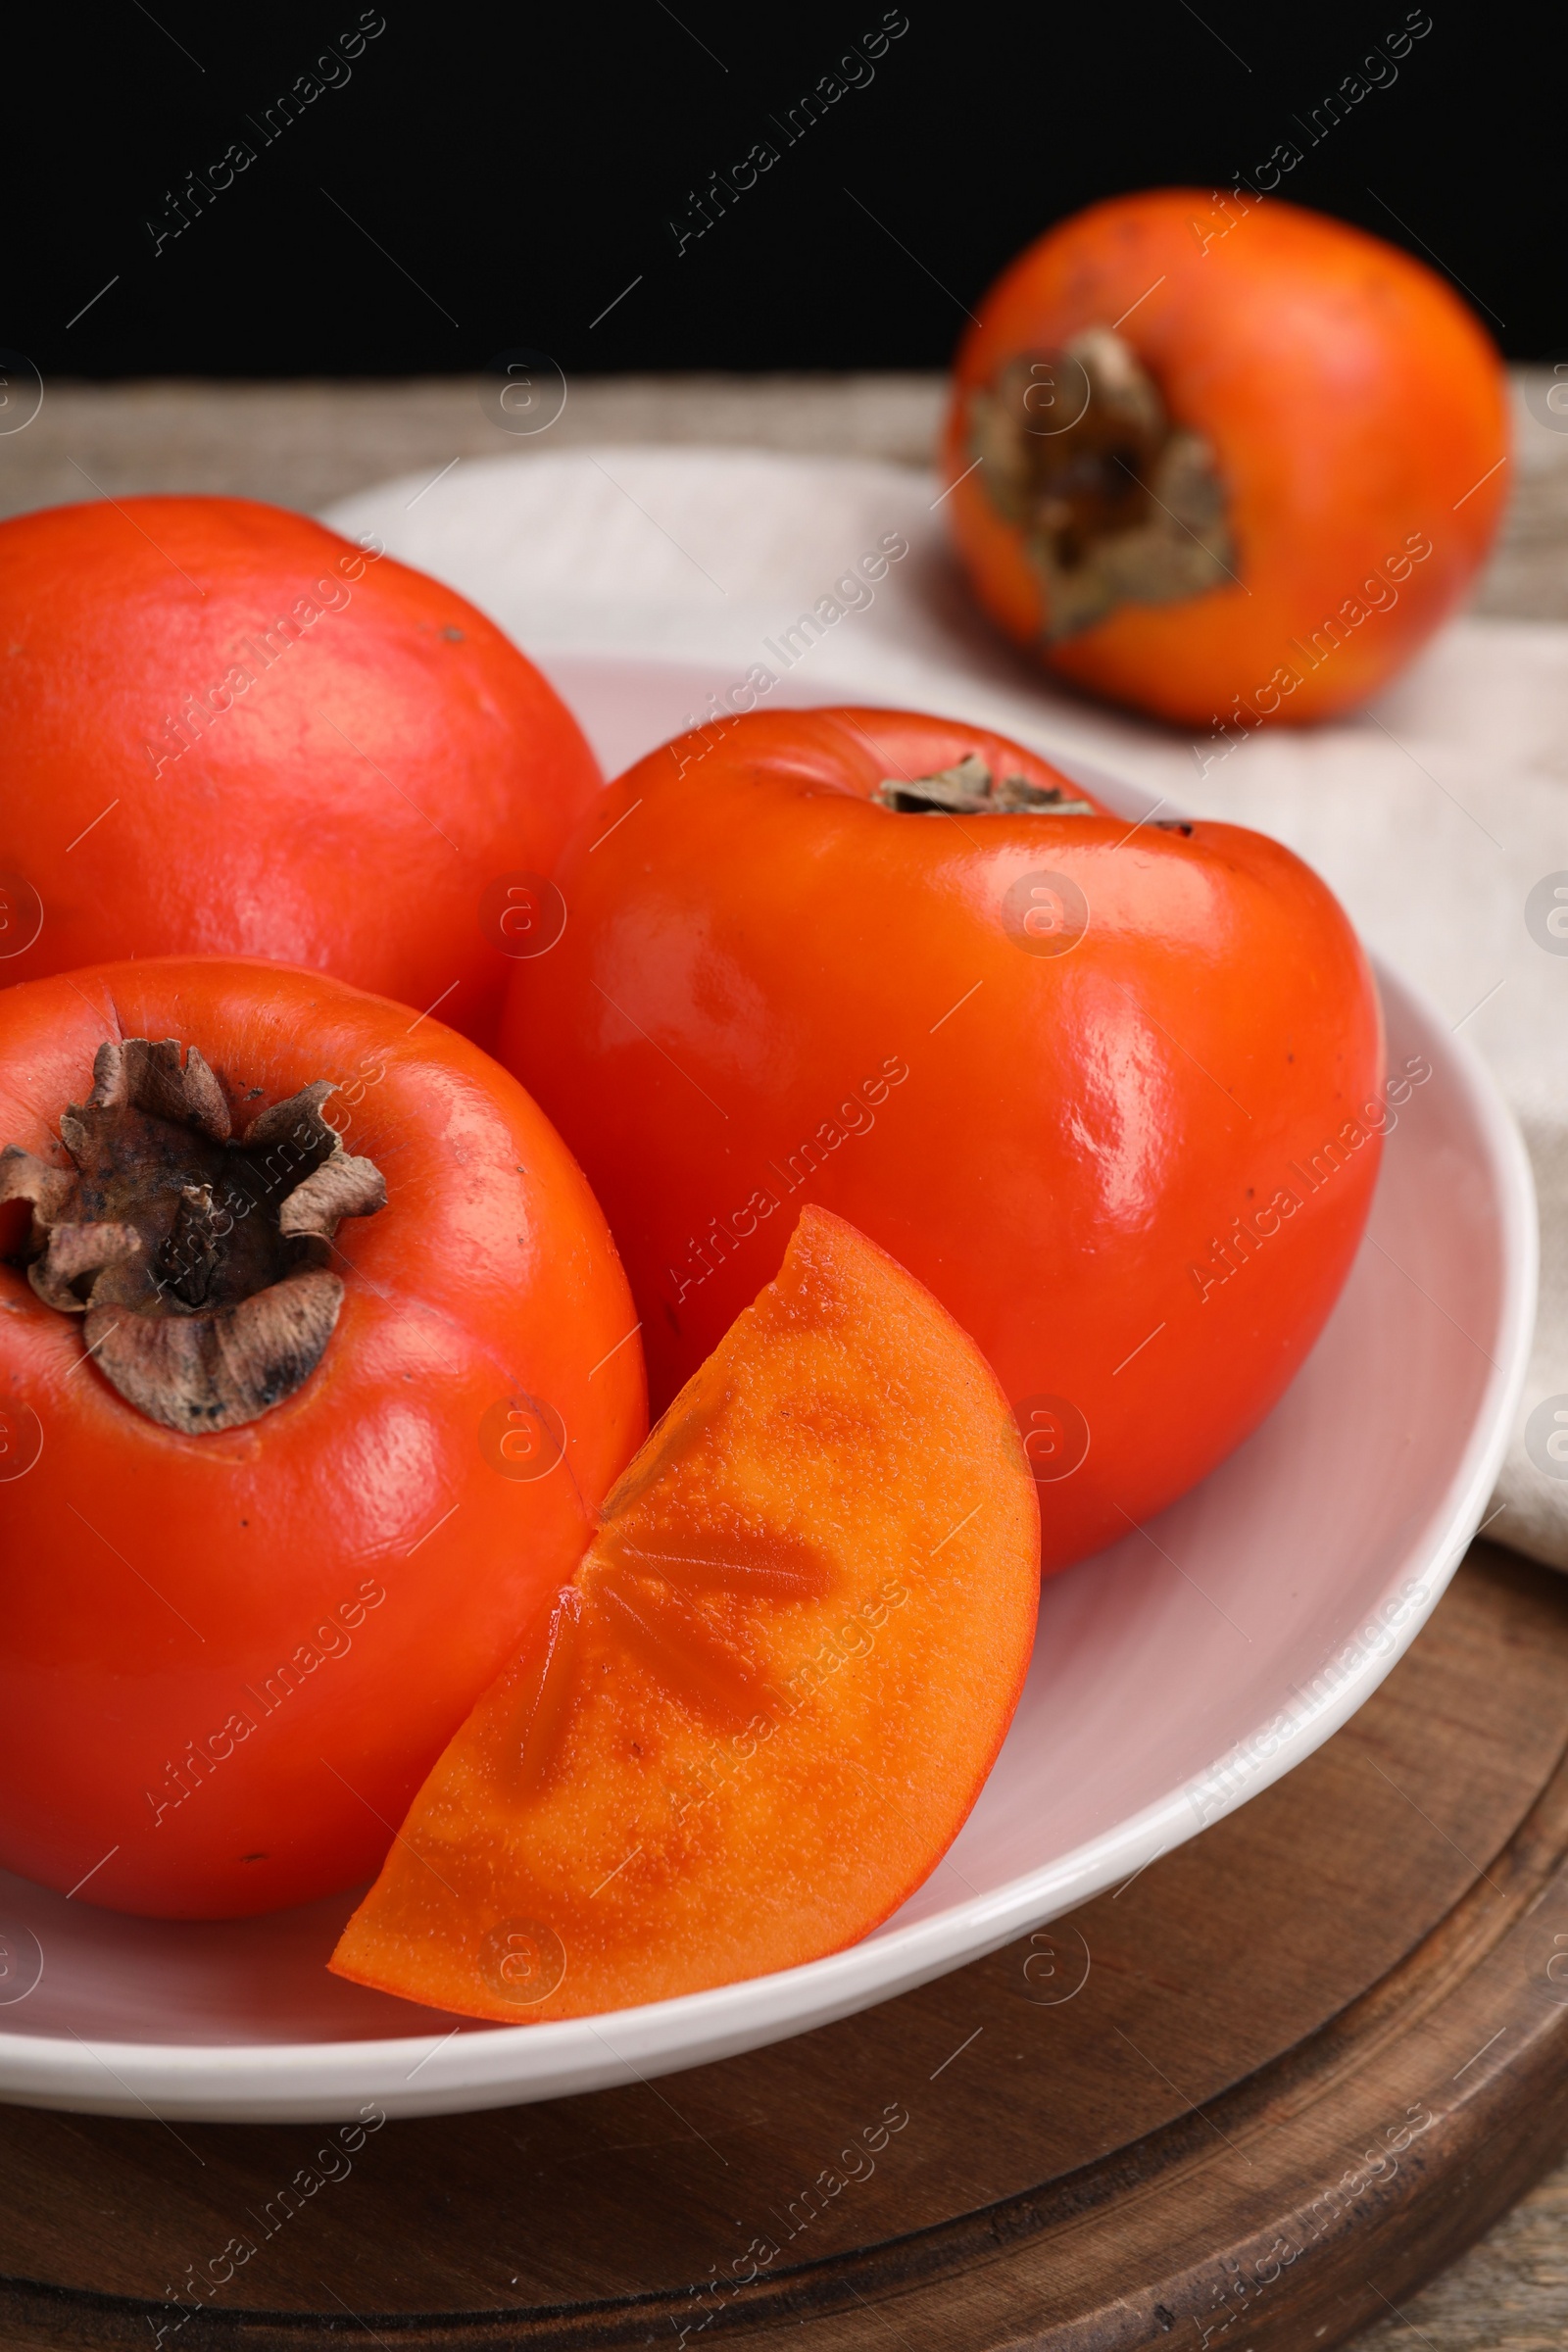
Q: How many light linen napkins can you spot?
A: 1